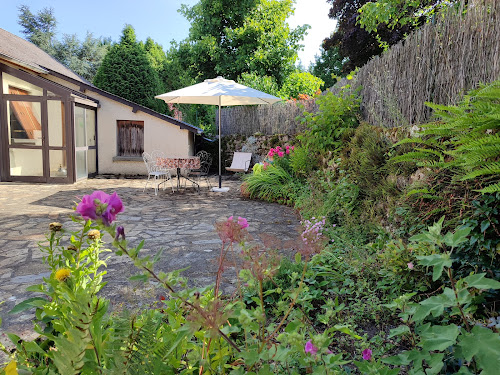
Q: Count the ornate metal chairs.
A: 4